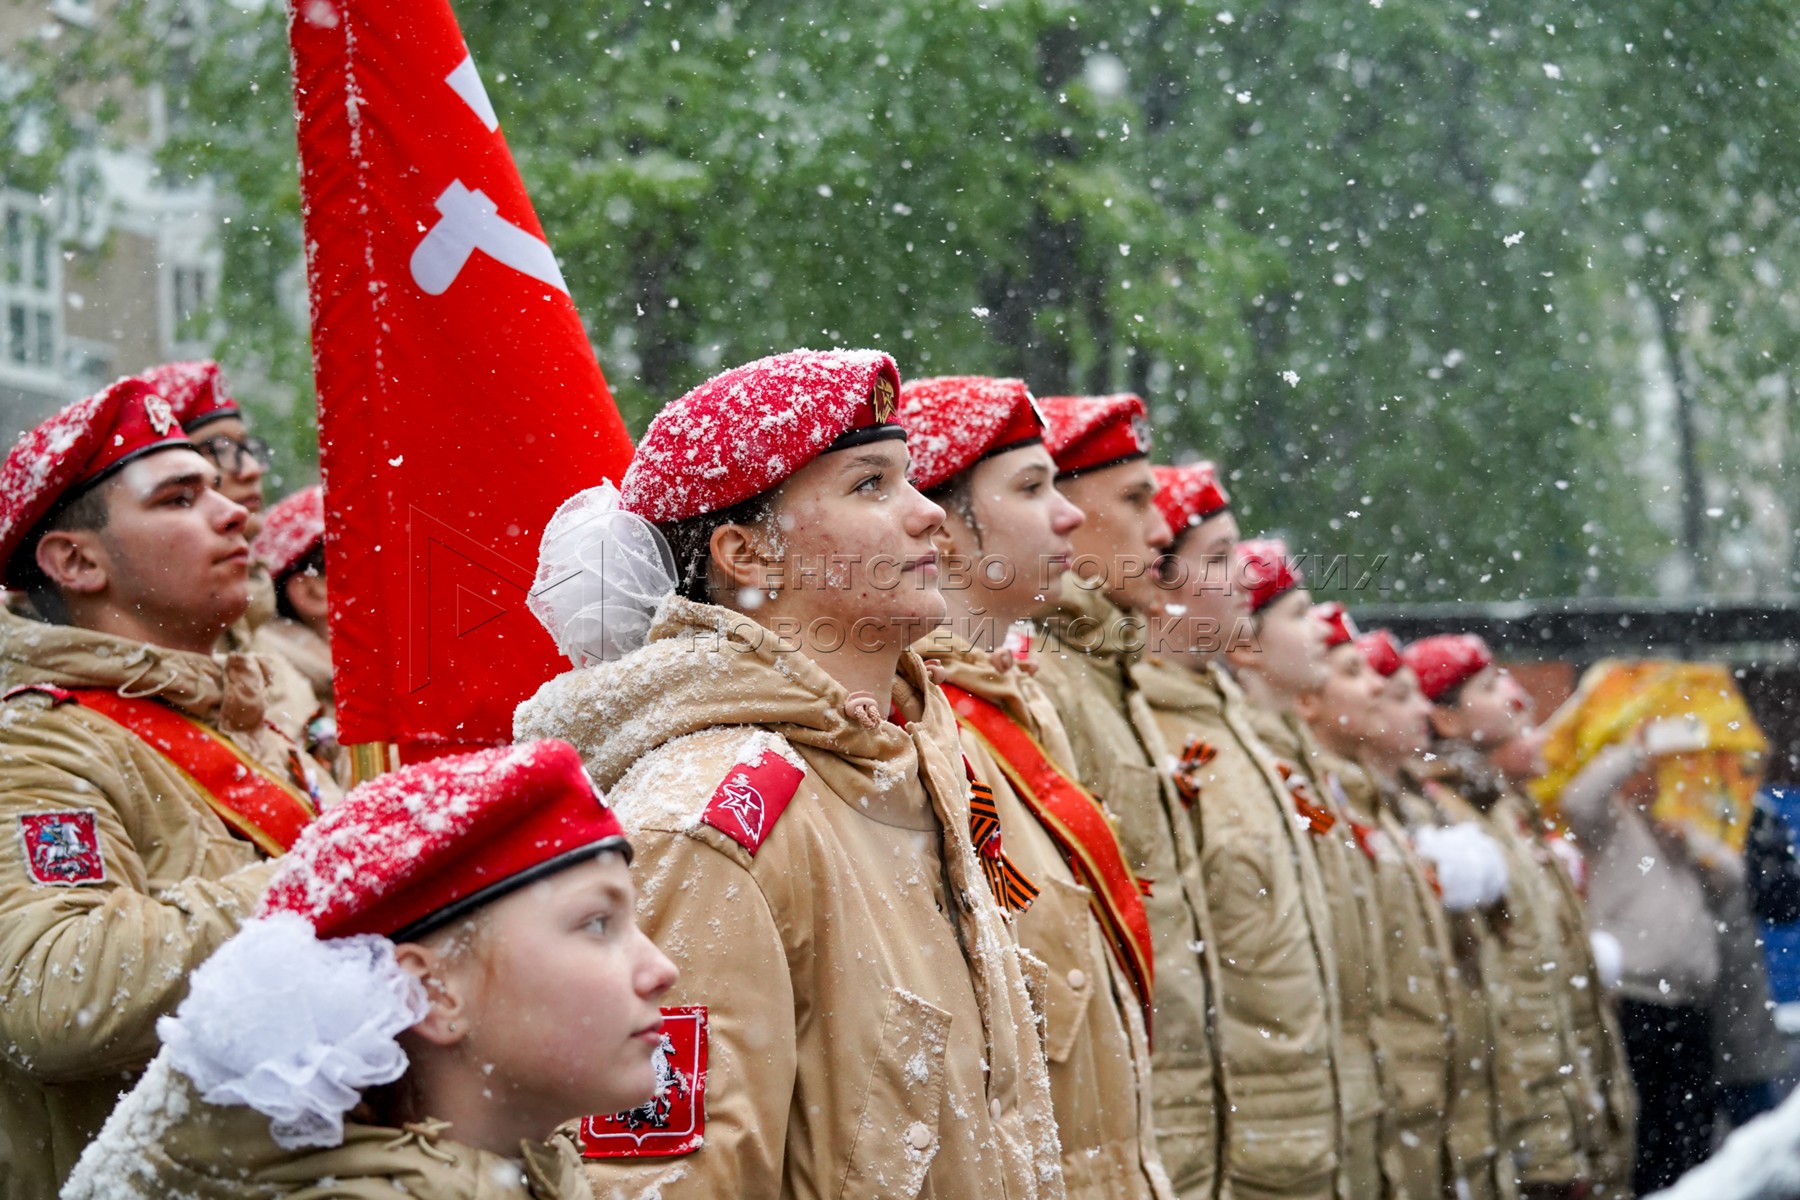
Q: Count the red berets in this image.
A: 12